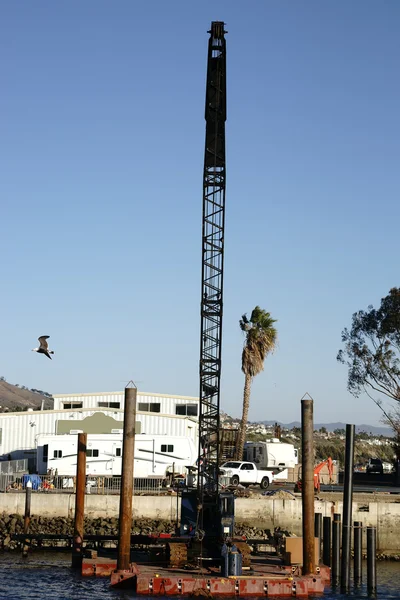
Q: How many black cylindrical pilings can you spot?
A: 6